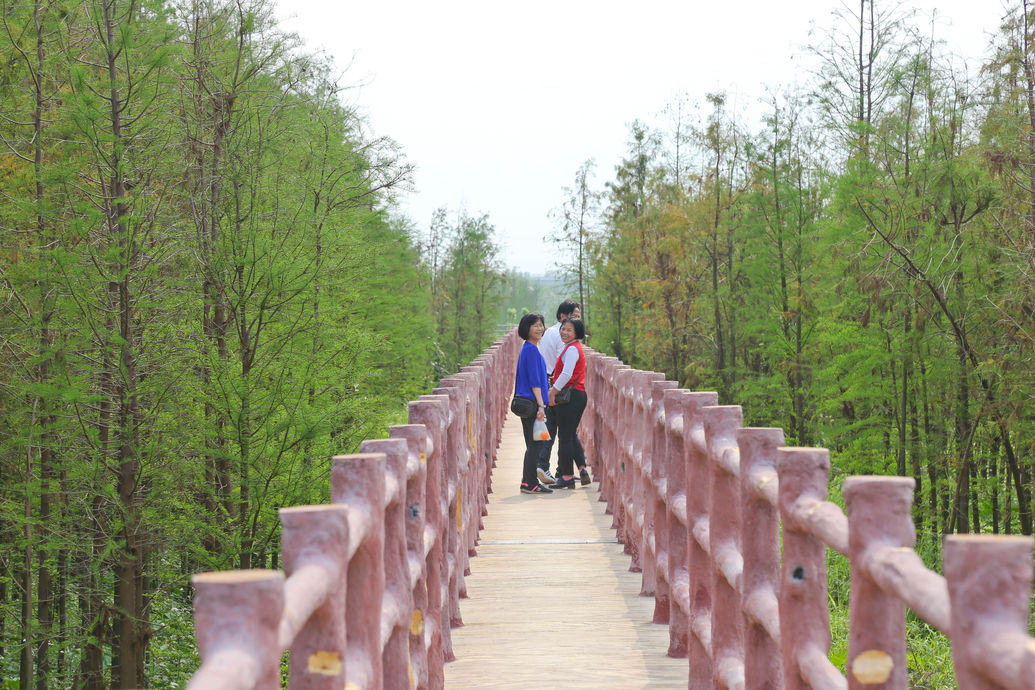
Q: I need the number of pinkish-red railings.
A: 2